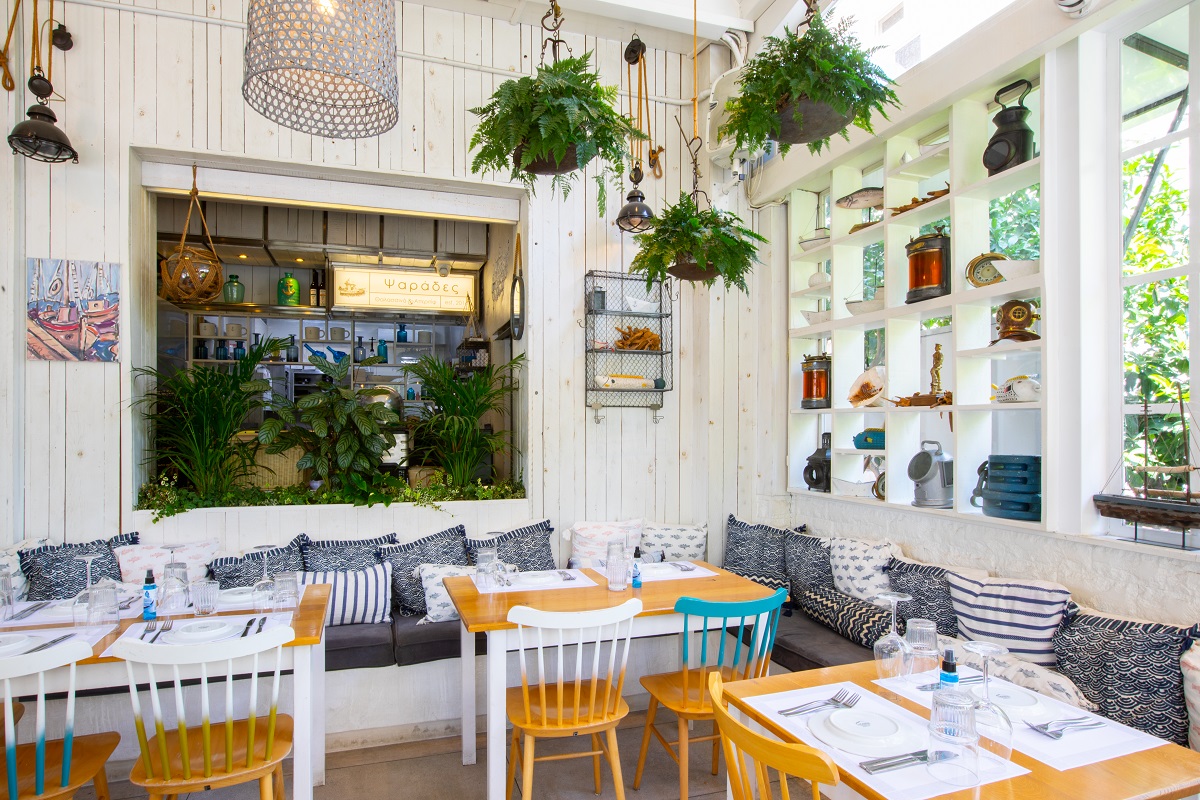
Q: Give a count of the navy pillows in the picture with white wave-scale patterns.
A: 9